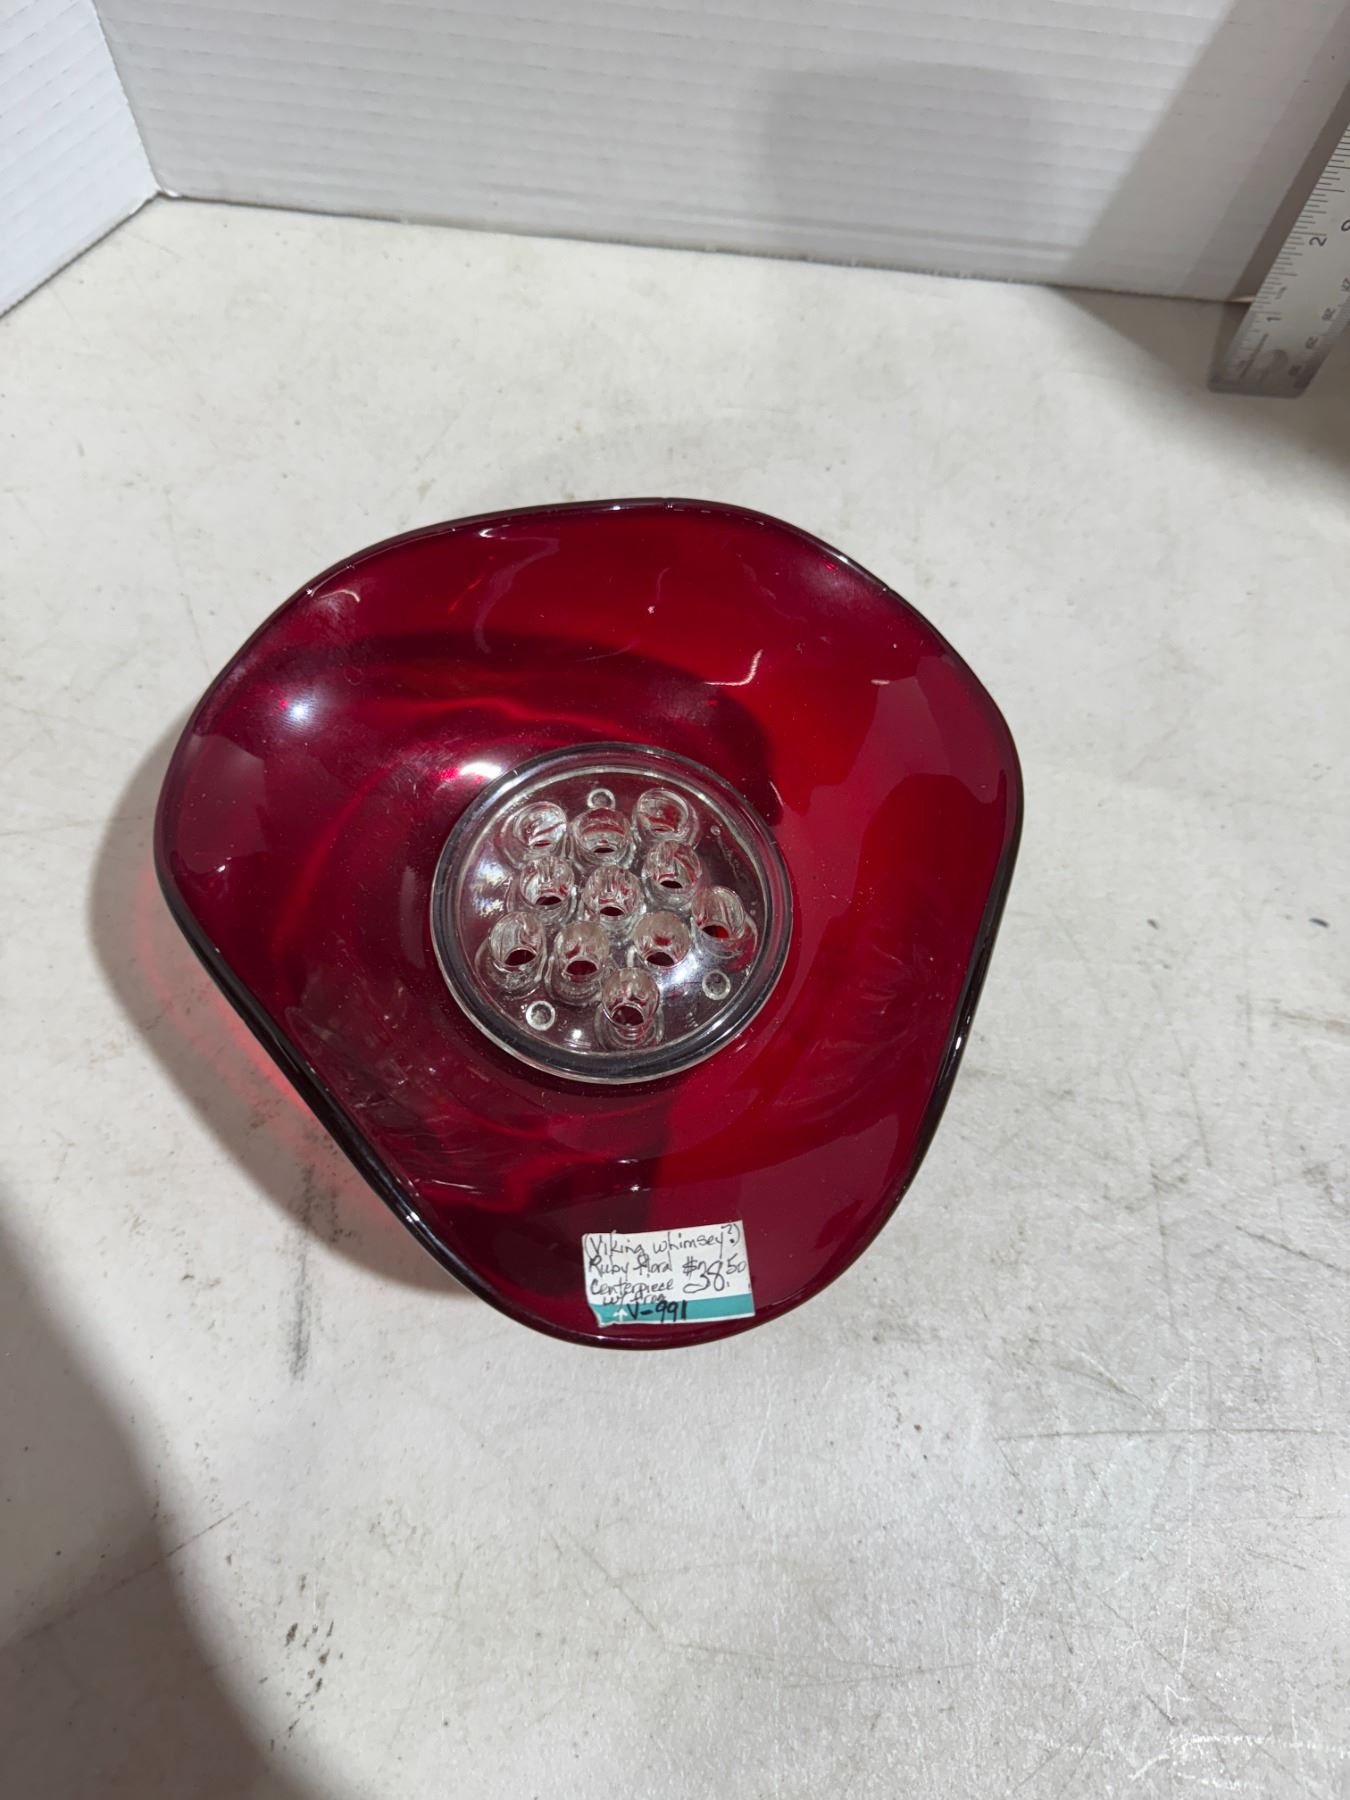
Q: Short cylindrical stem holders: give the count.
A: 11